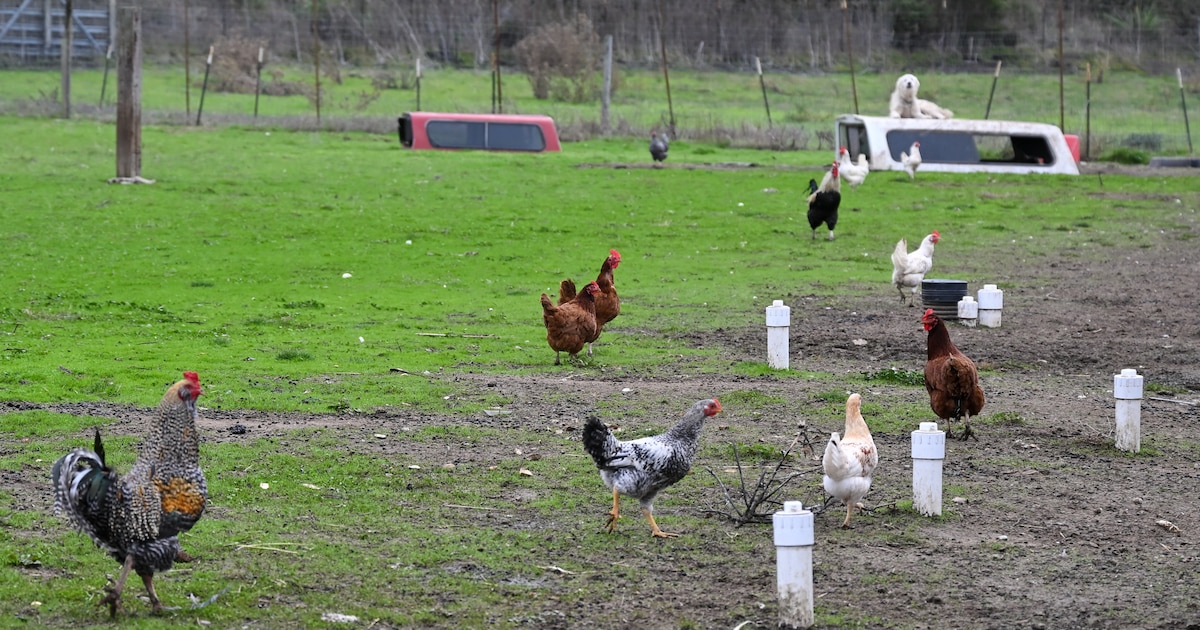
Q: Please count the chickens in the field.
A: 11